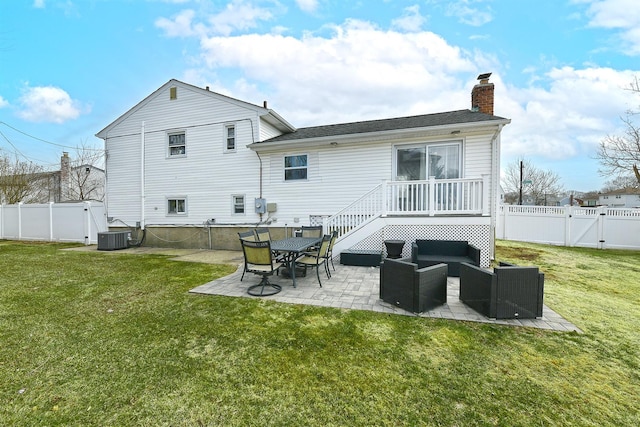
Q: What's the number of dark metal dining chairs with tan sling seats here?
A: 6